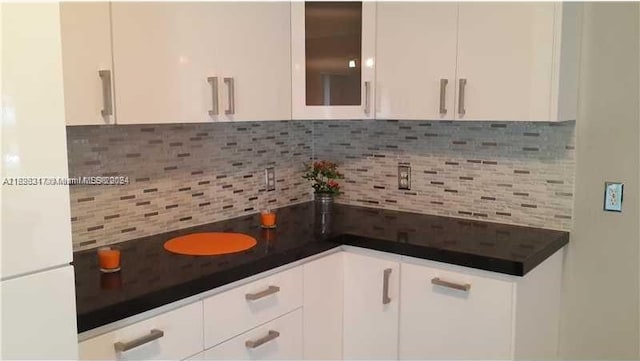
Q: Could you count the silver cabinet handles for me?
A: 11